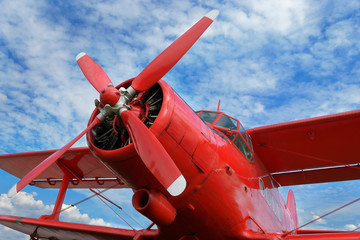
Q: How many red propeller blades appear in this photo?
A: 4